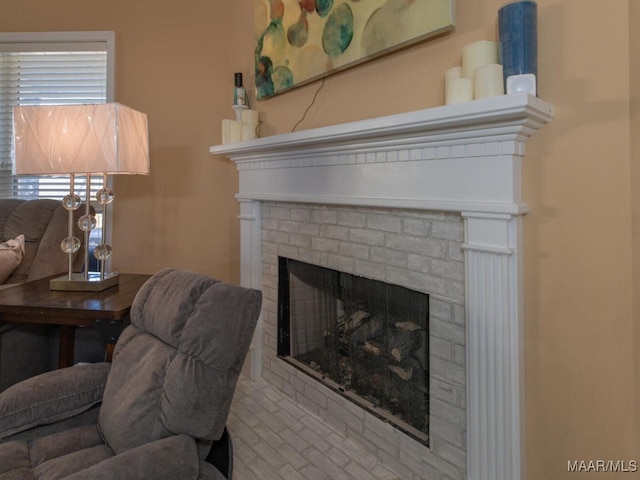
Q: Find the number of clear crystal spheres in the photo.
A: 5